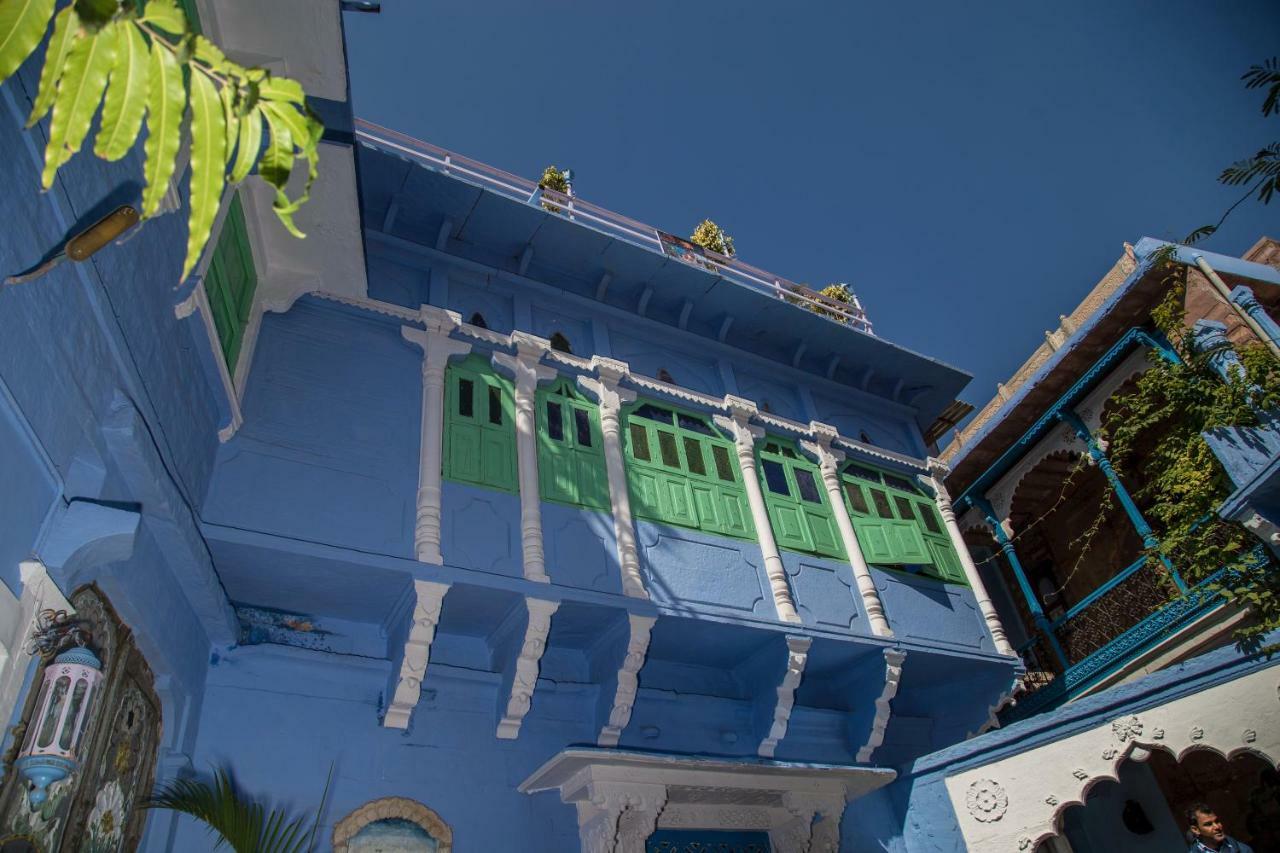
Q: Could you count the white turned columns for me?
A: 6